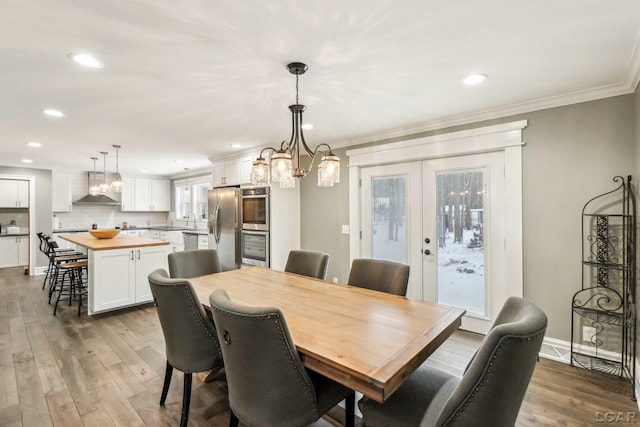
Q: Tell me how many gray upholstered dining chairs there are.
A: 6